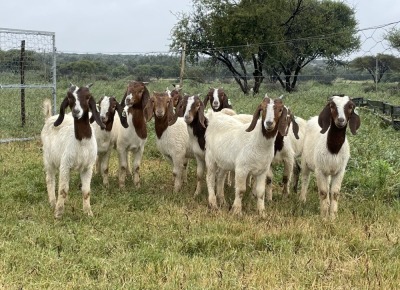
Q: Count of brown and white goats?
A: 10